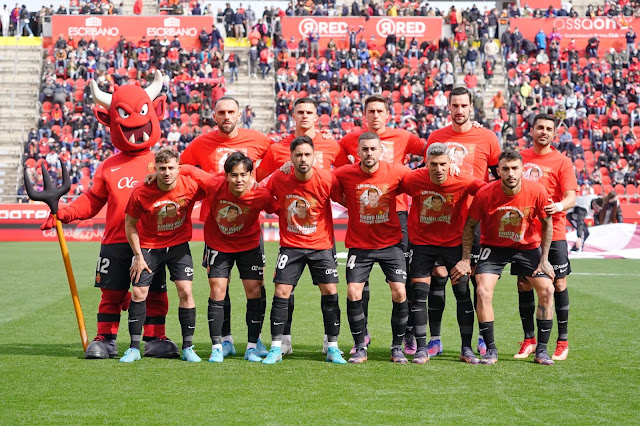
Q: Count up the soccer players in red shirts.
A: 11